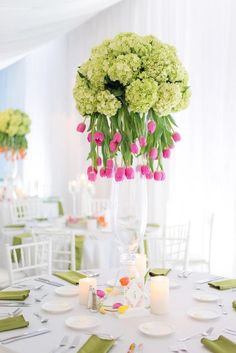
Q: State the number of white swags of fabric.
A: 1